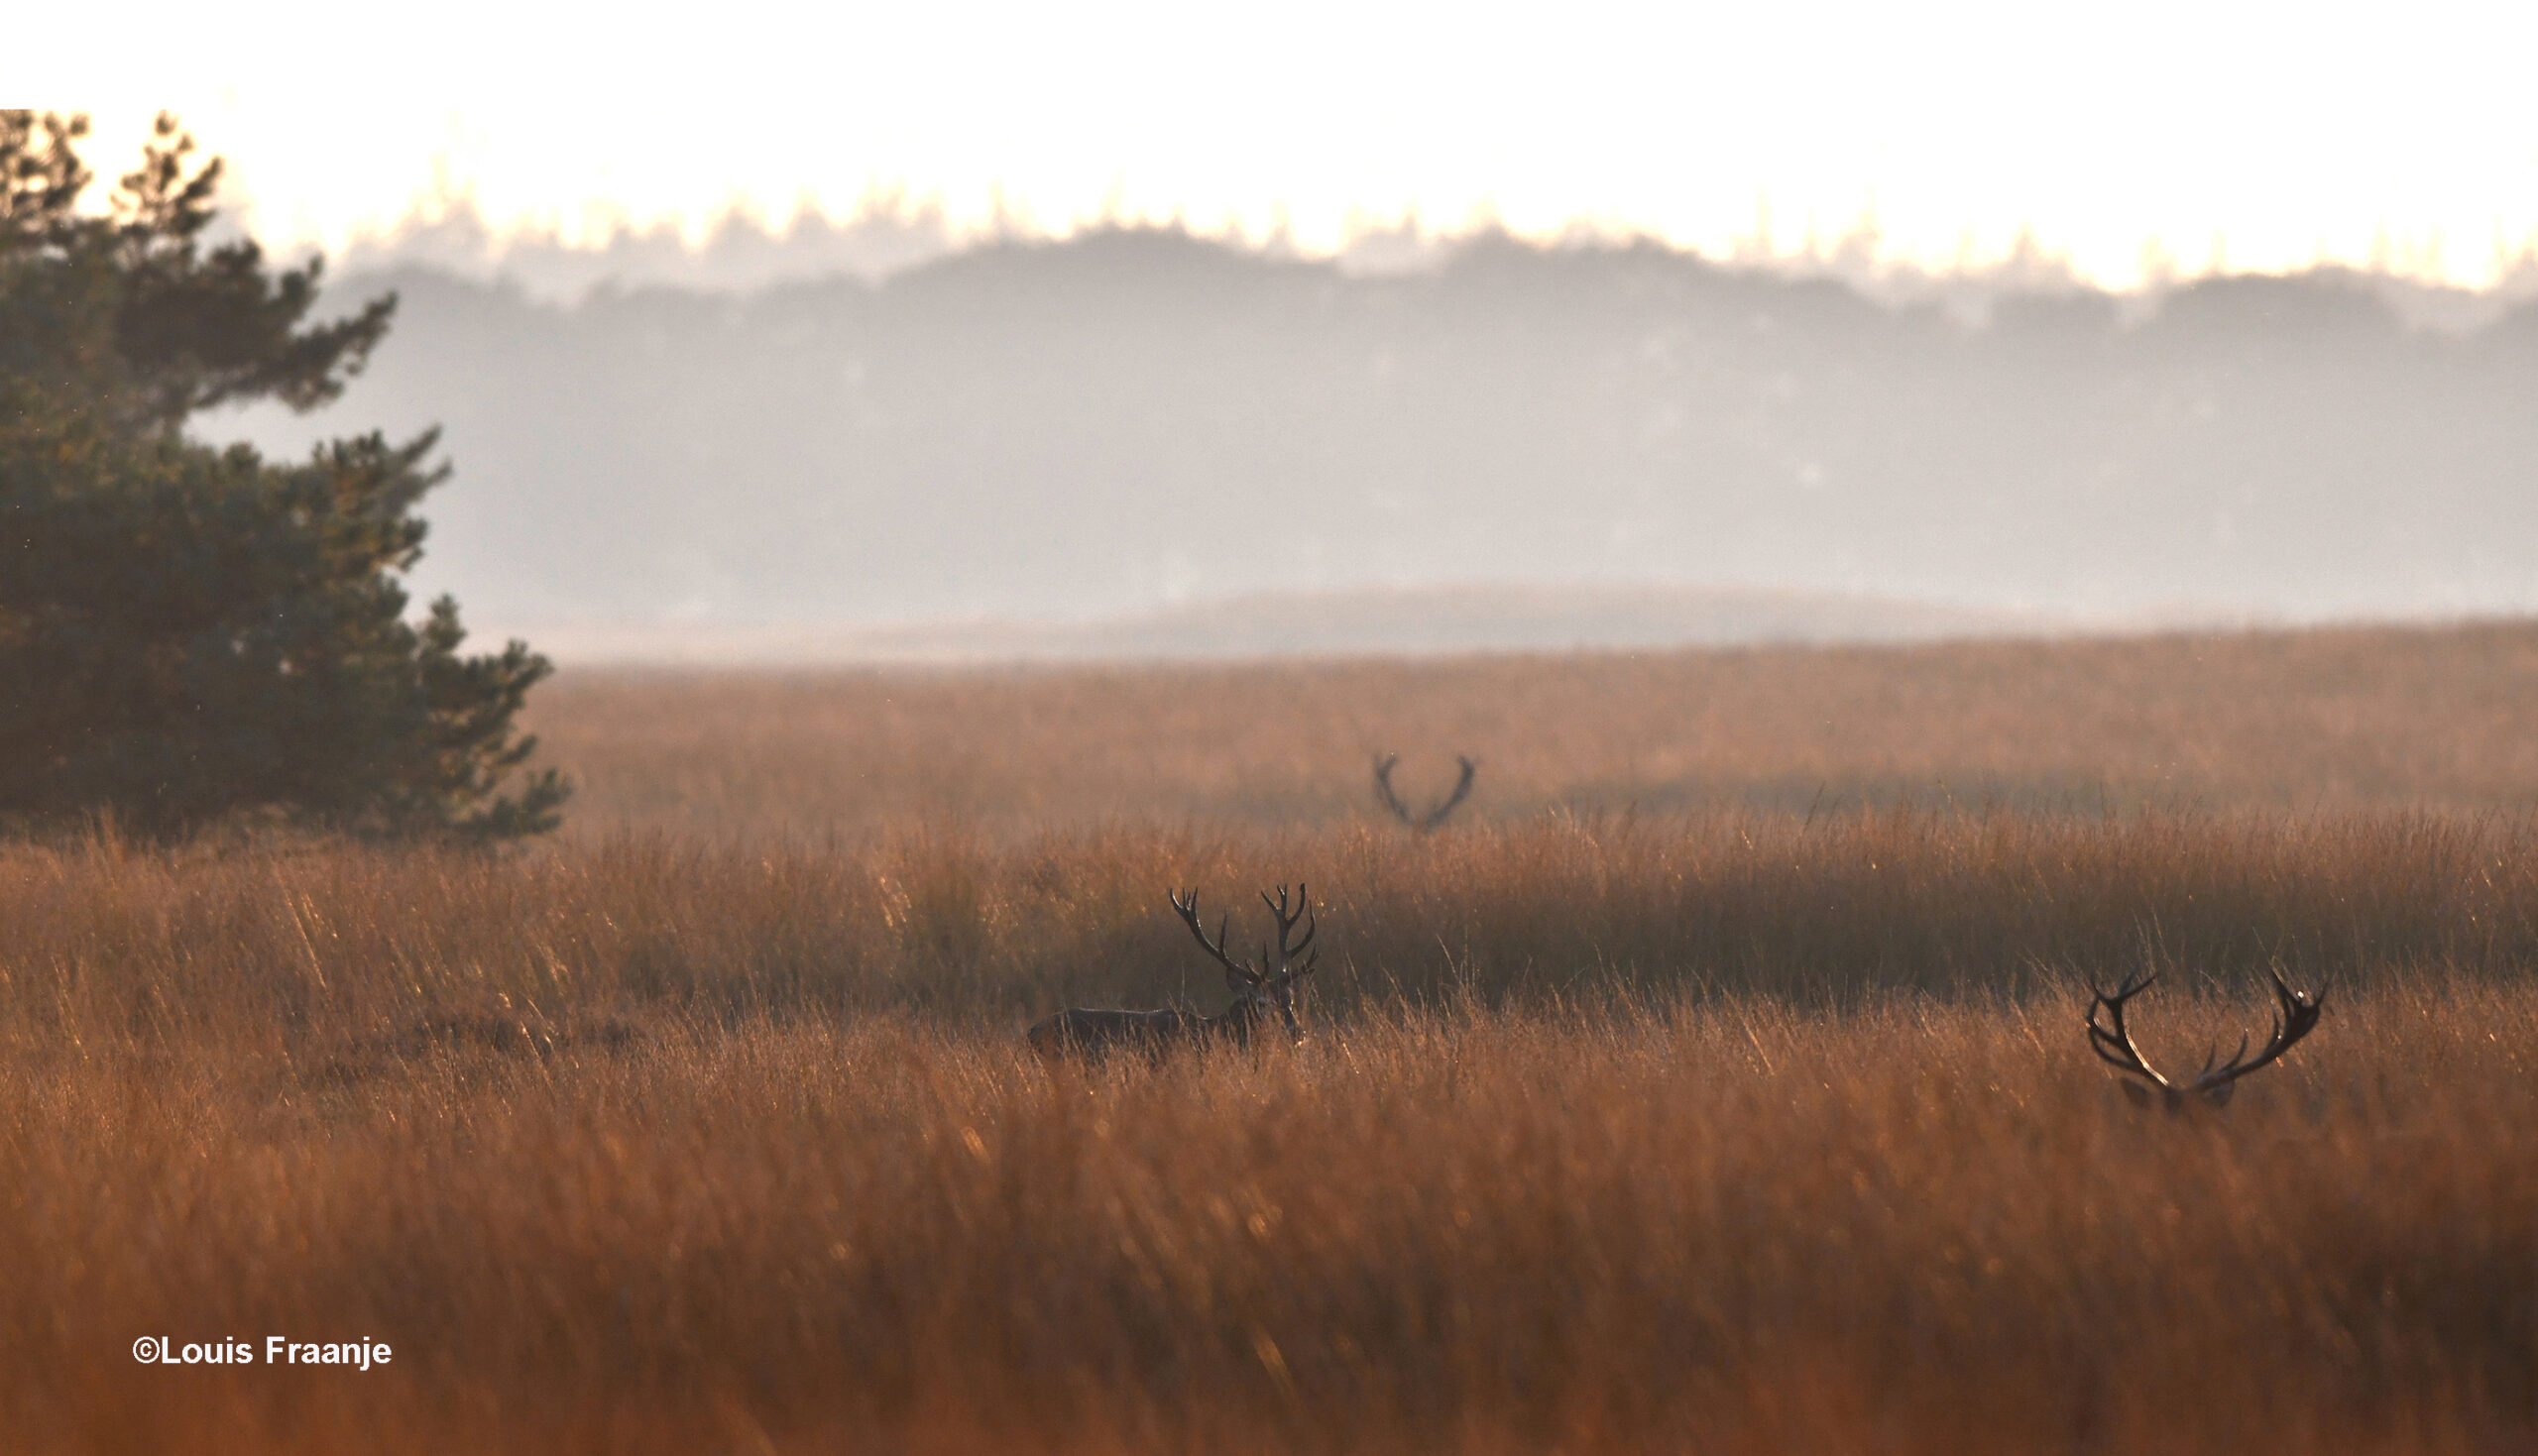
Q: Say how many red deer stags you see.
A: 3